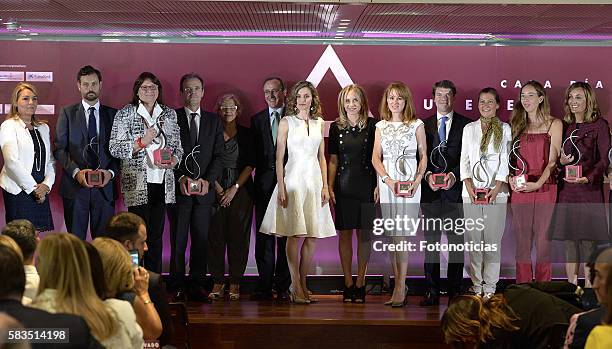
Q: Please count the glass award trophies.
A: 8